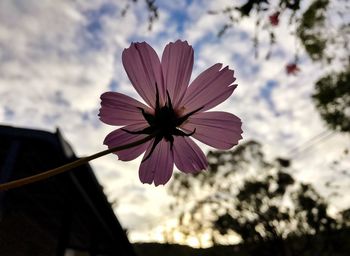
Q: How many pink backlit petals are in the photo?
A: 8